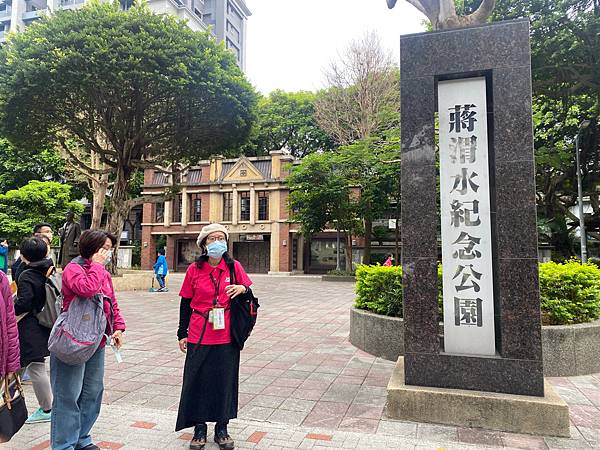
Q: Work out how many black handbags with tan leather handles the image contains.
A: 1